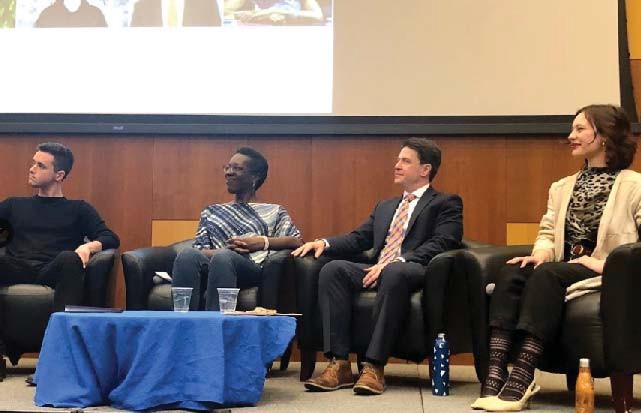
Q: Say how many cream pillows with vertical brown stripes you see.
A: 0